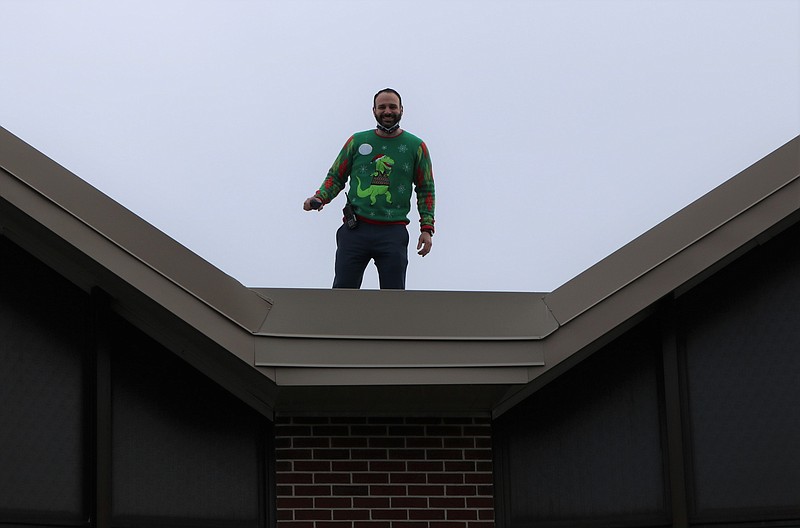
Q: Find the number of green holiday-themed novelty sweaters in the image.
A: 1